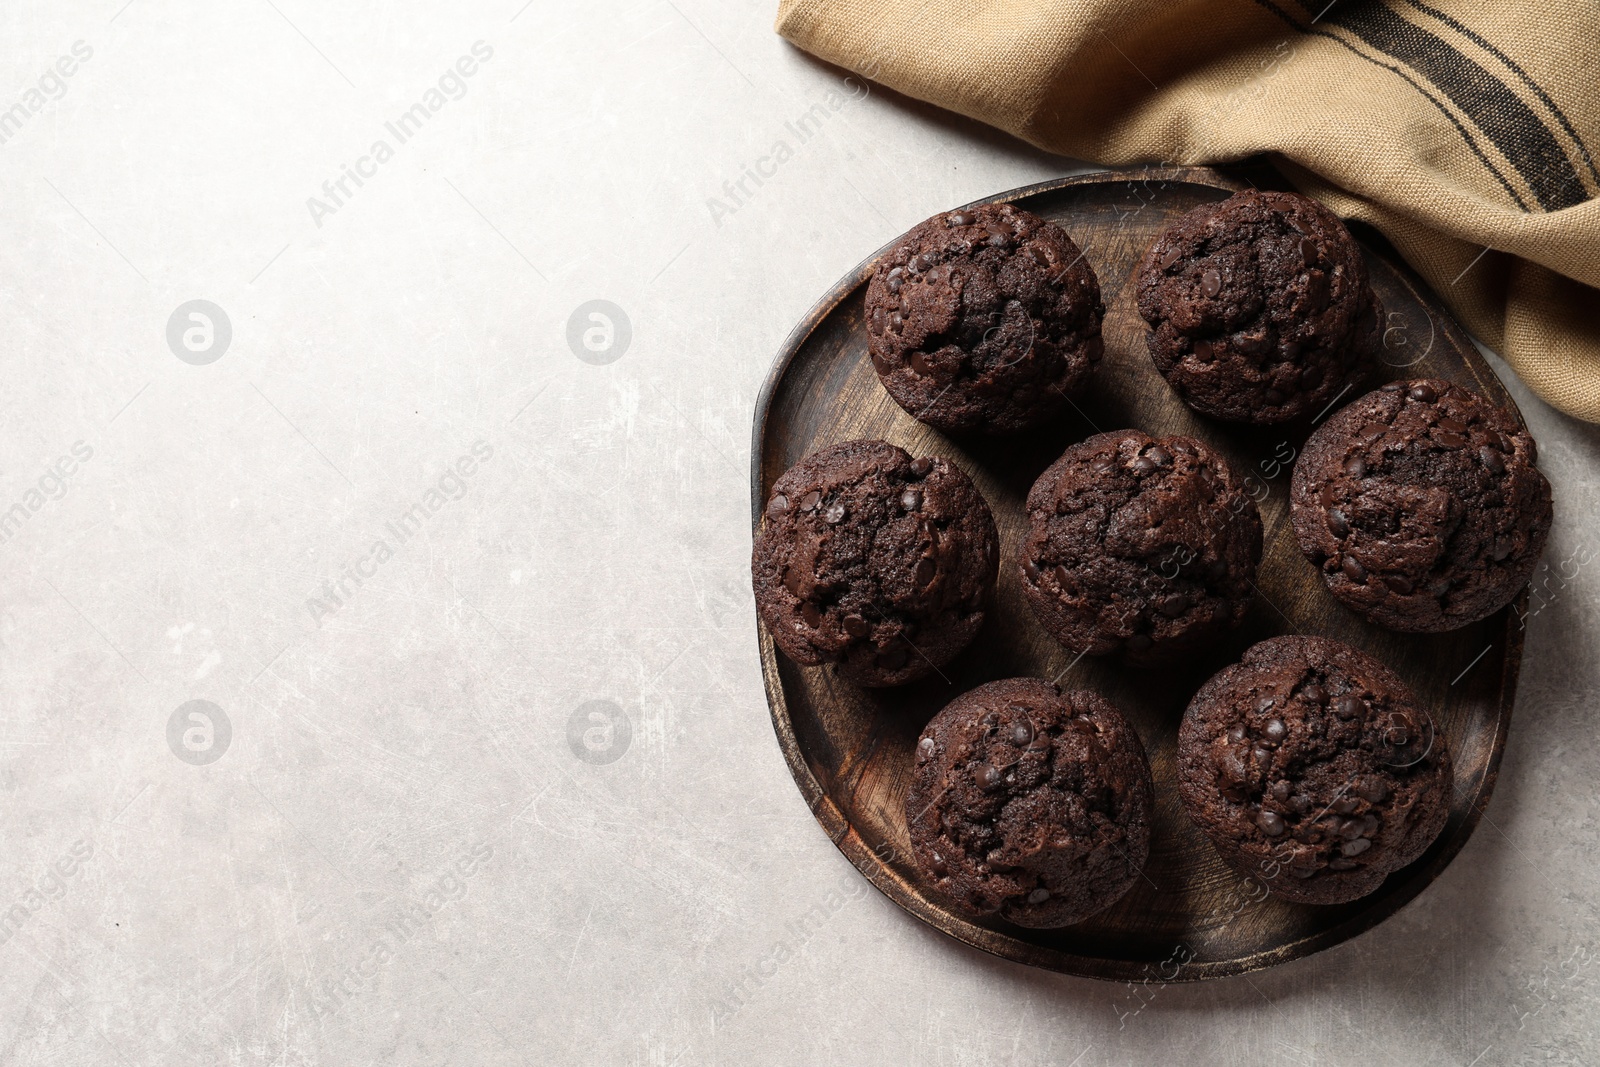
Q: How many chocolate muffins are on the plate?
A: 7